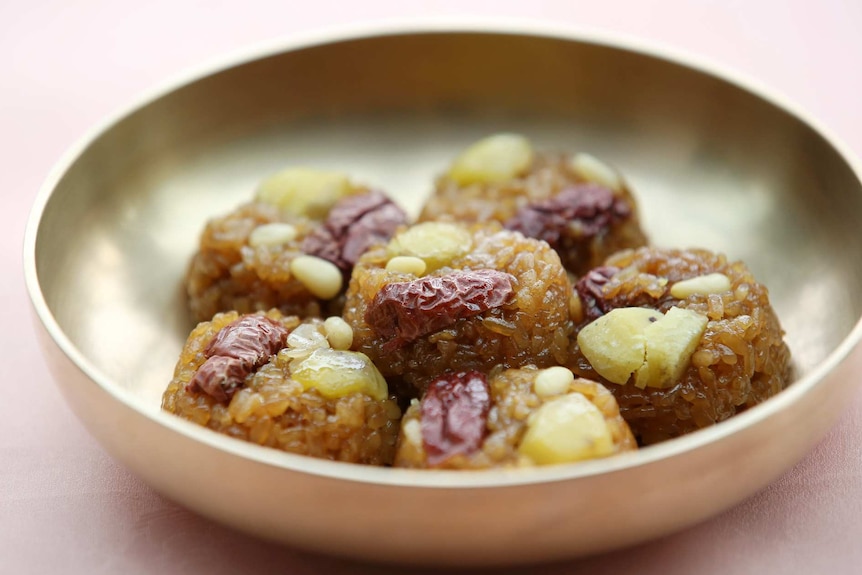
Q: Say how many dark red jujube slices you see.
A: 6